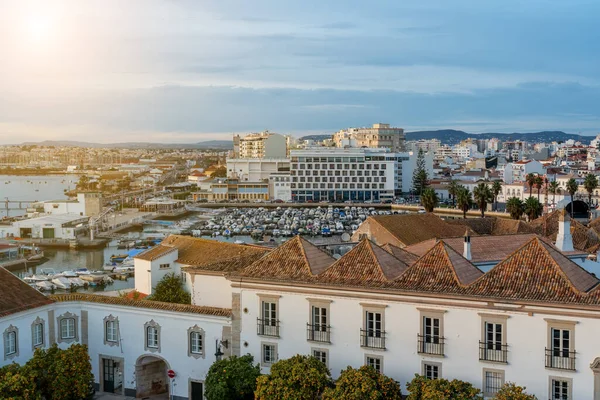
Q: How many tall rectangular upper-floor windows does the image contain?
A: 6